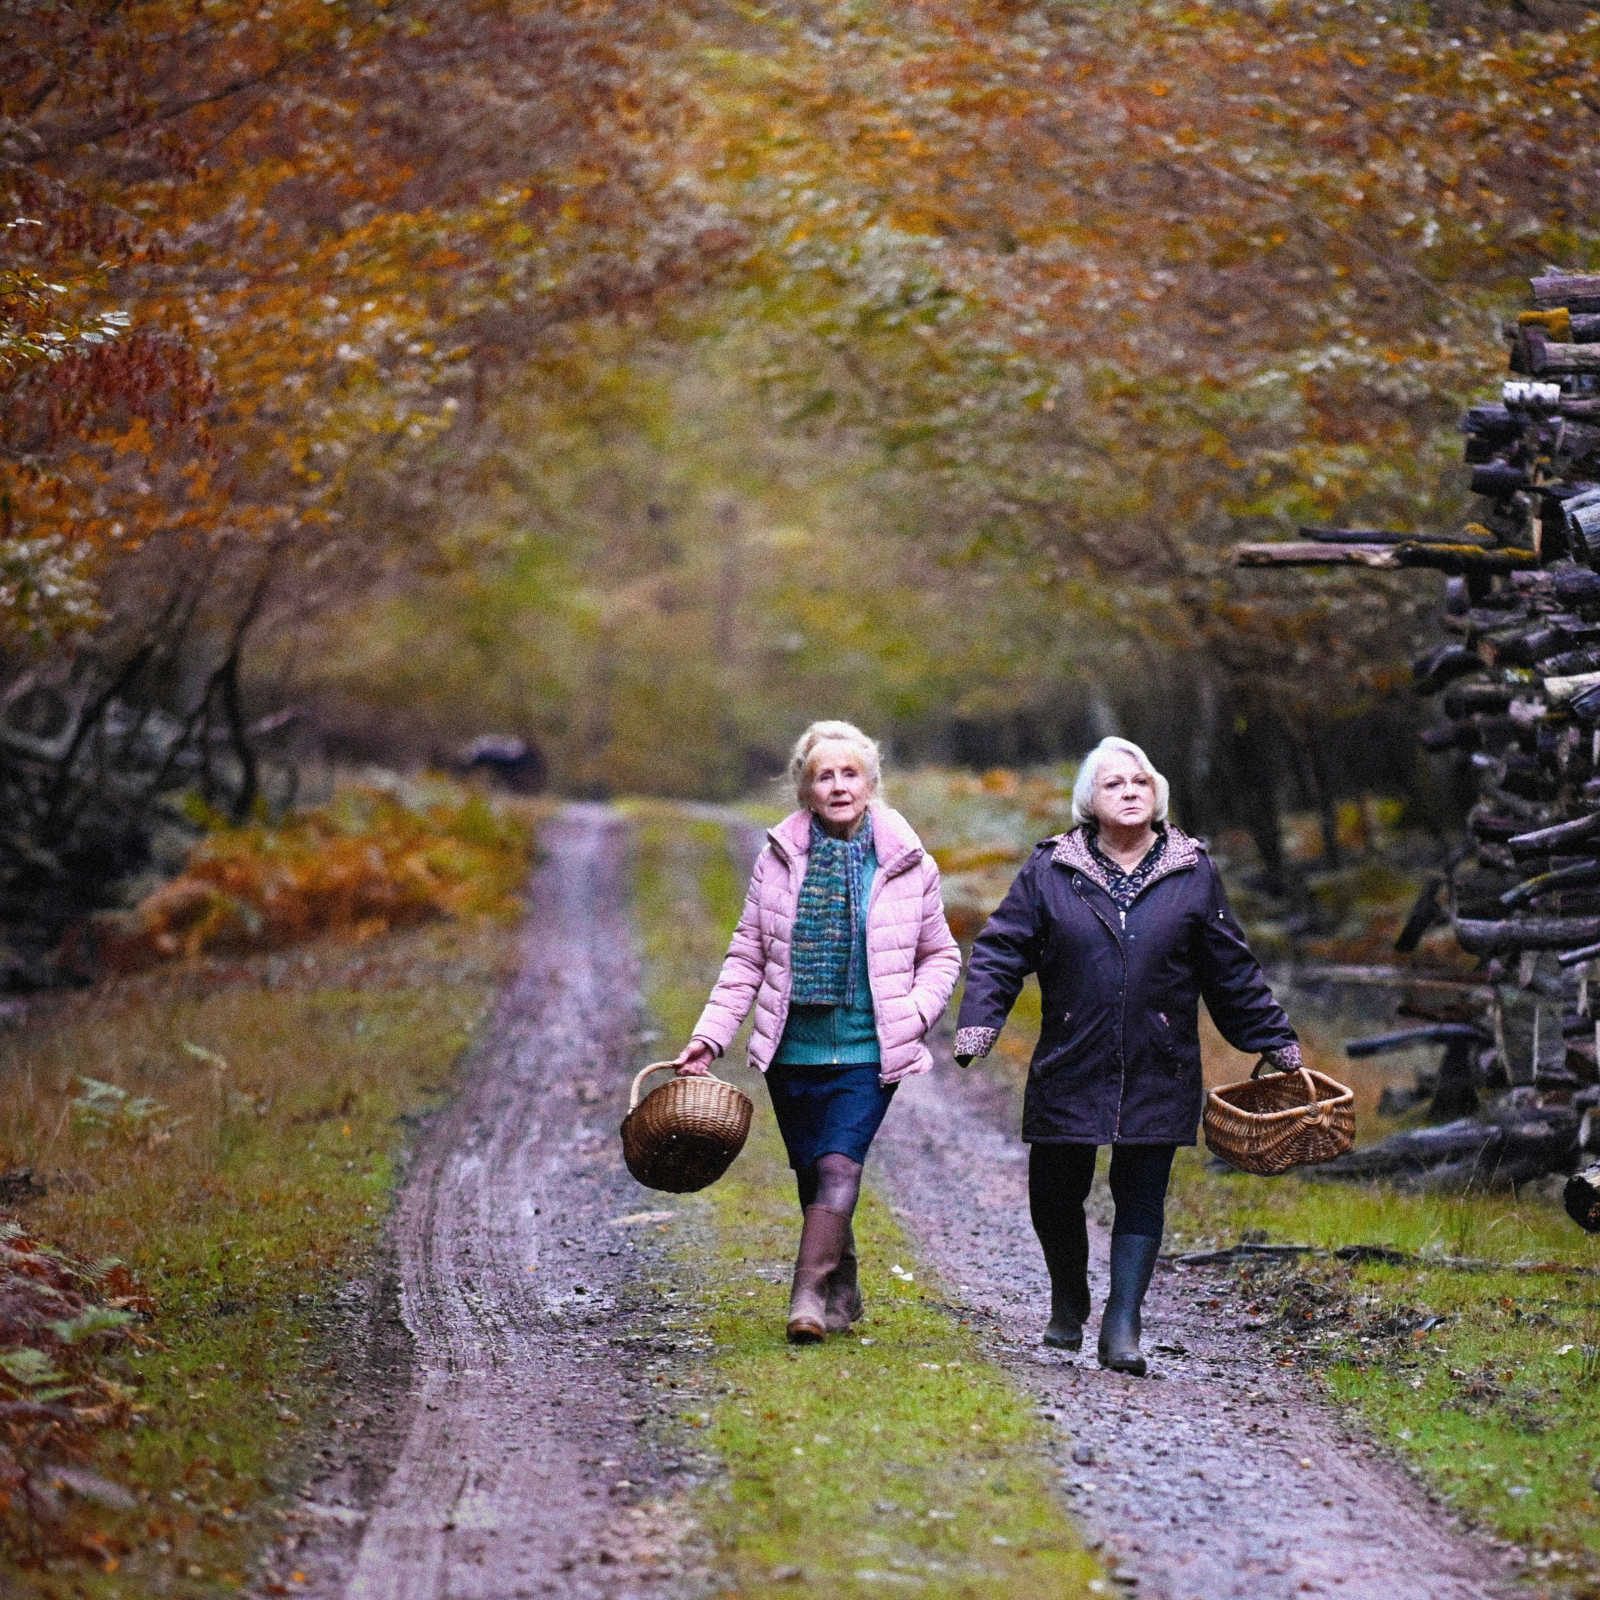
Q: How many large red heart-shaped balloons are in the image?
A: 0